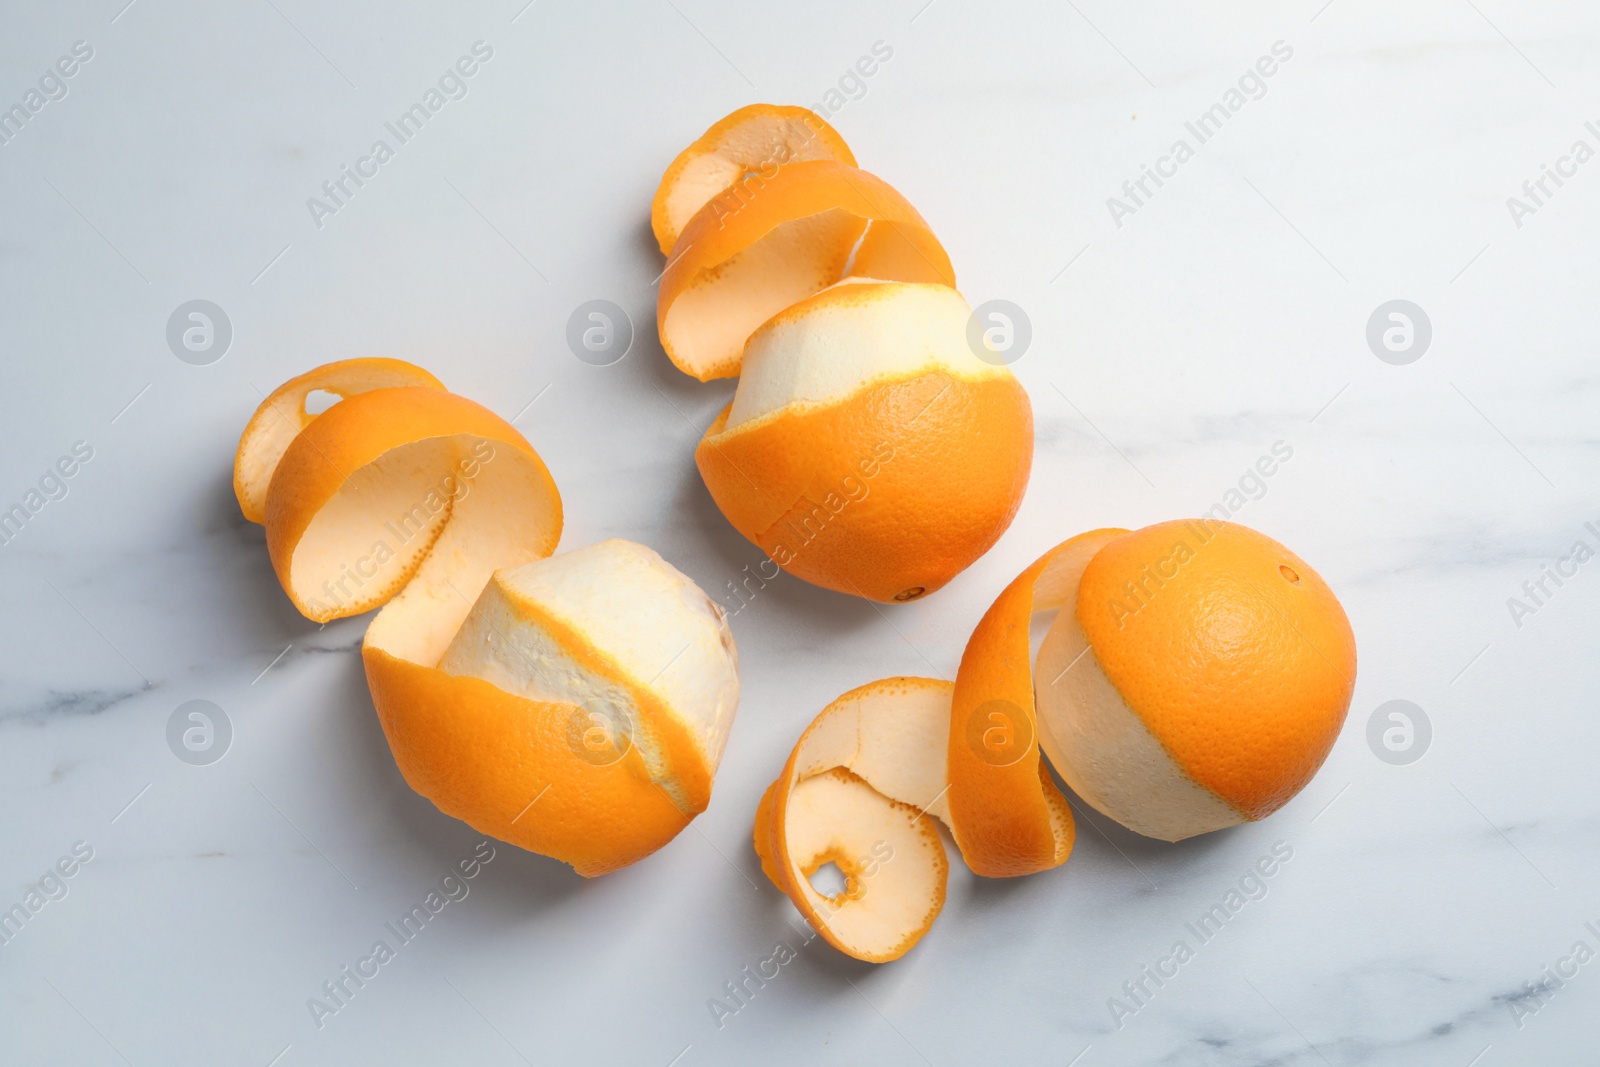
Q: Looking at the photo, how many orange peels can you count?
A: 3